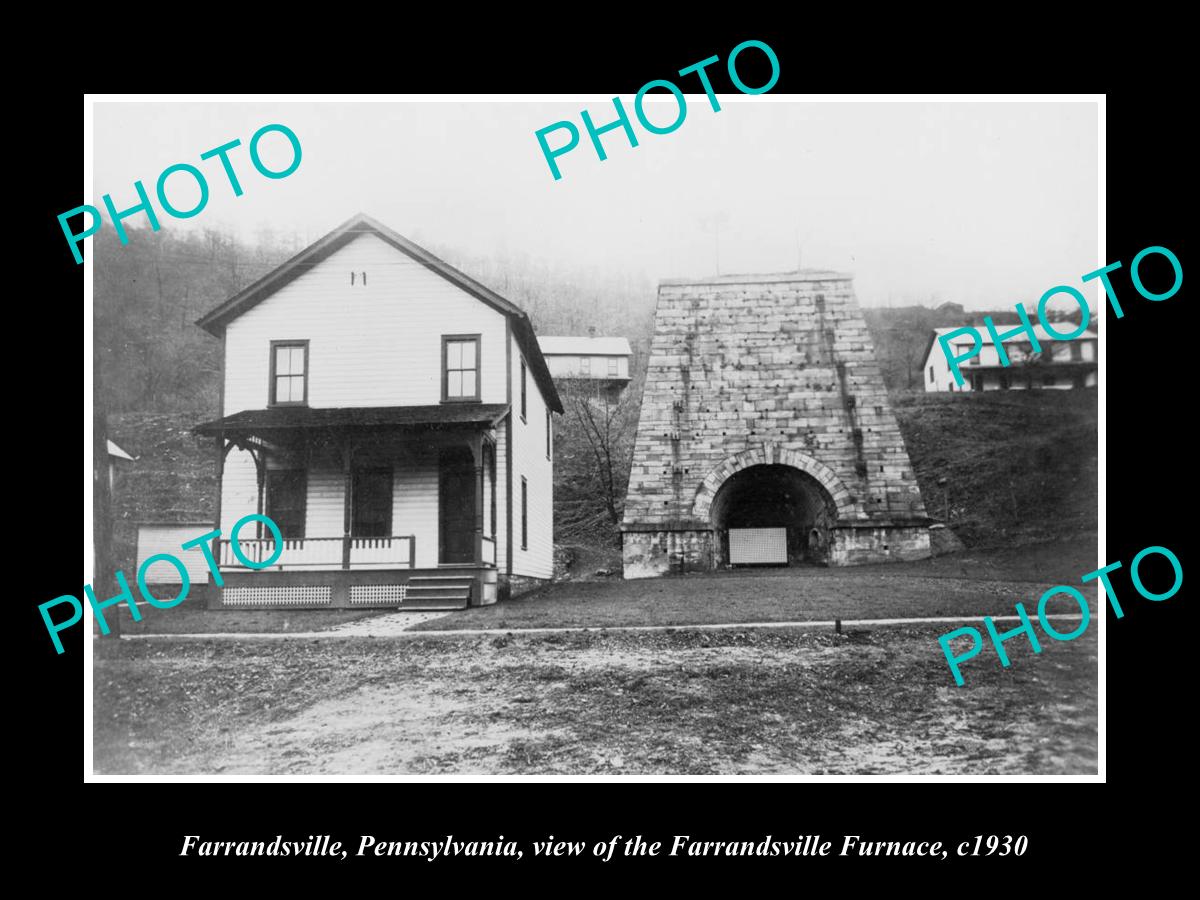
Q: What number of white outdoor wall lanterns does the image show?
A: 0